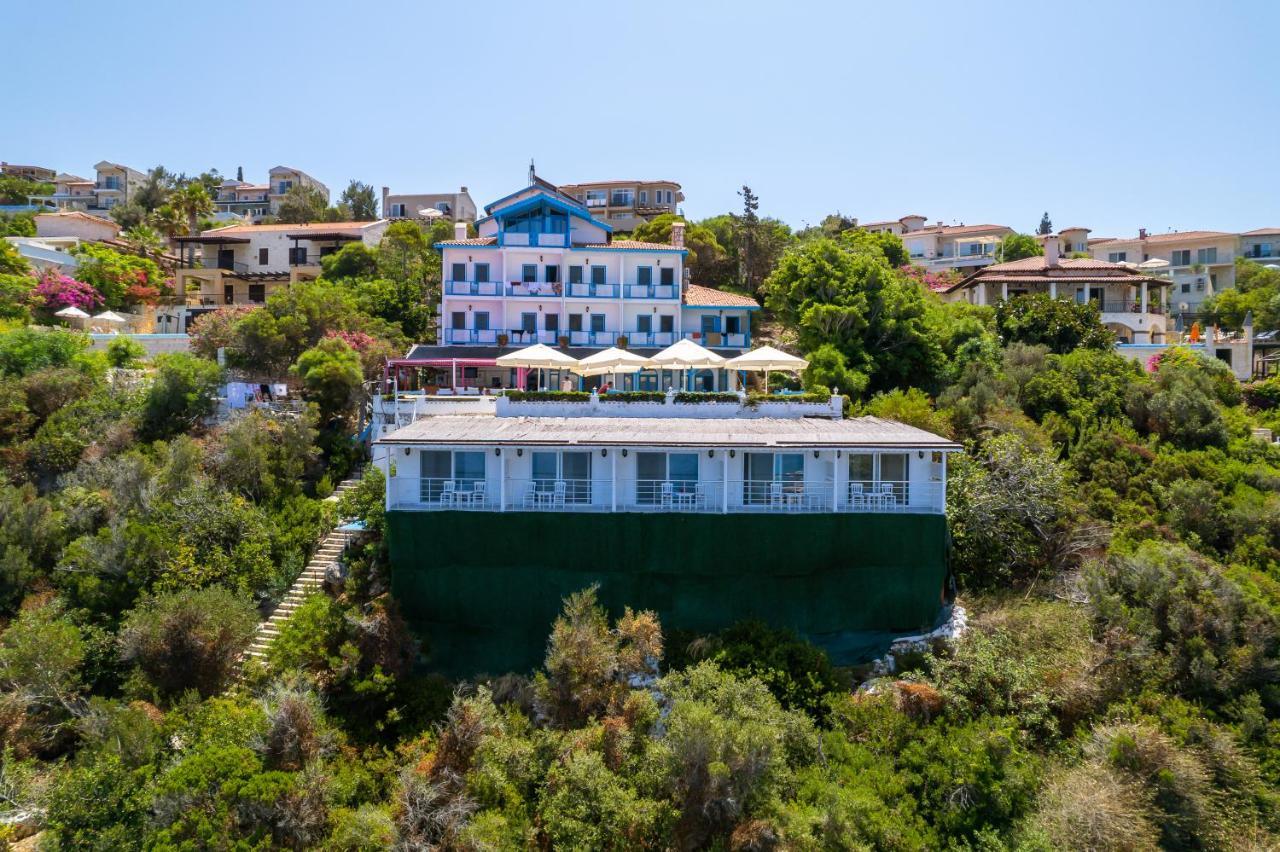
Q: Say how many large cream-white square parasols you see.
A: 4